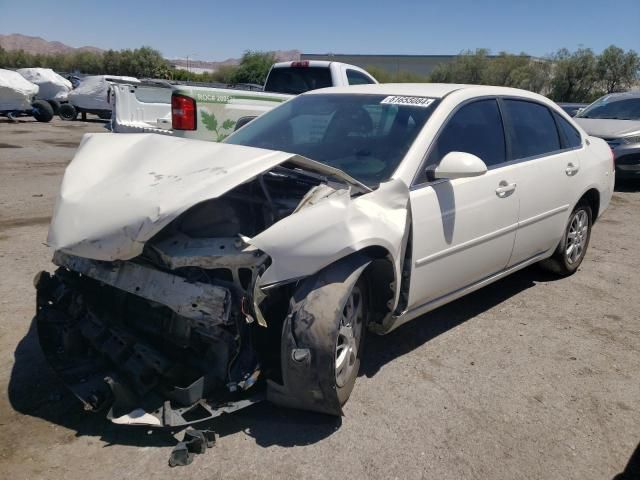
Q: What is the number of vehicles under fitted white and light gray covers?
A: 3